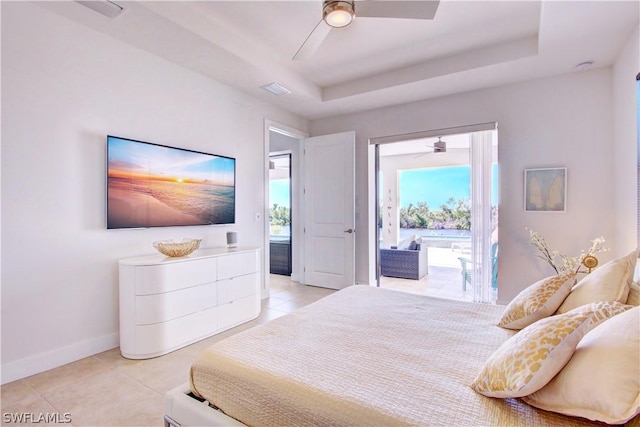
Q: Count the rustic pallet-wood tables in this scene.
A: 0